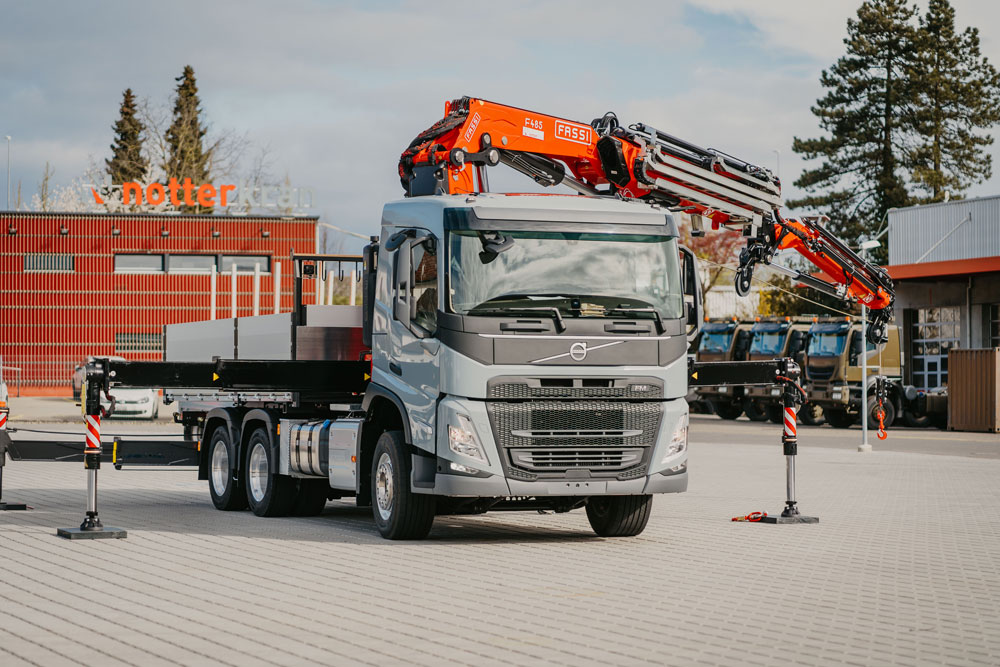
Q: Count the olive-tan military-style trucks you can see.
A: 3